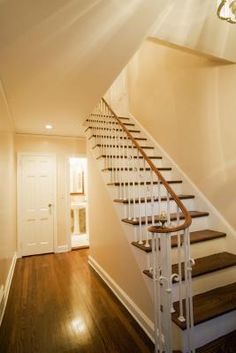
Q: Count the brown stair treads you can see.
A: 14